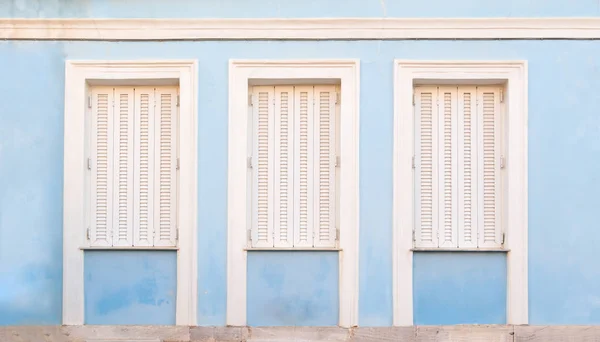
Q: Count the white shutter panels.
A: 12